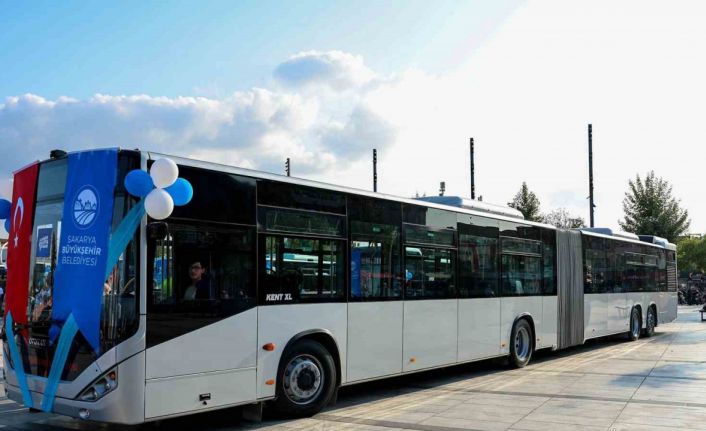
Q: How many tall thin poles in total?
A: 4